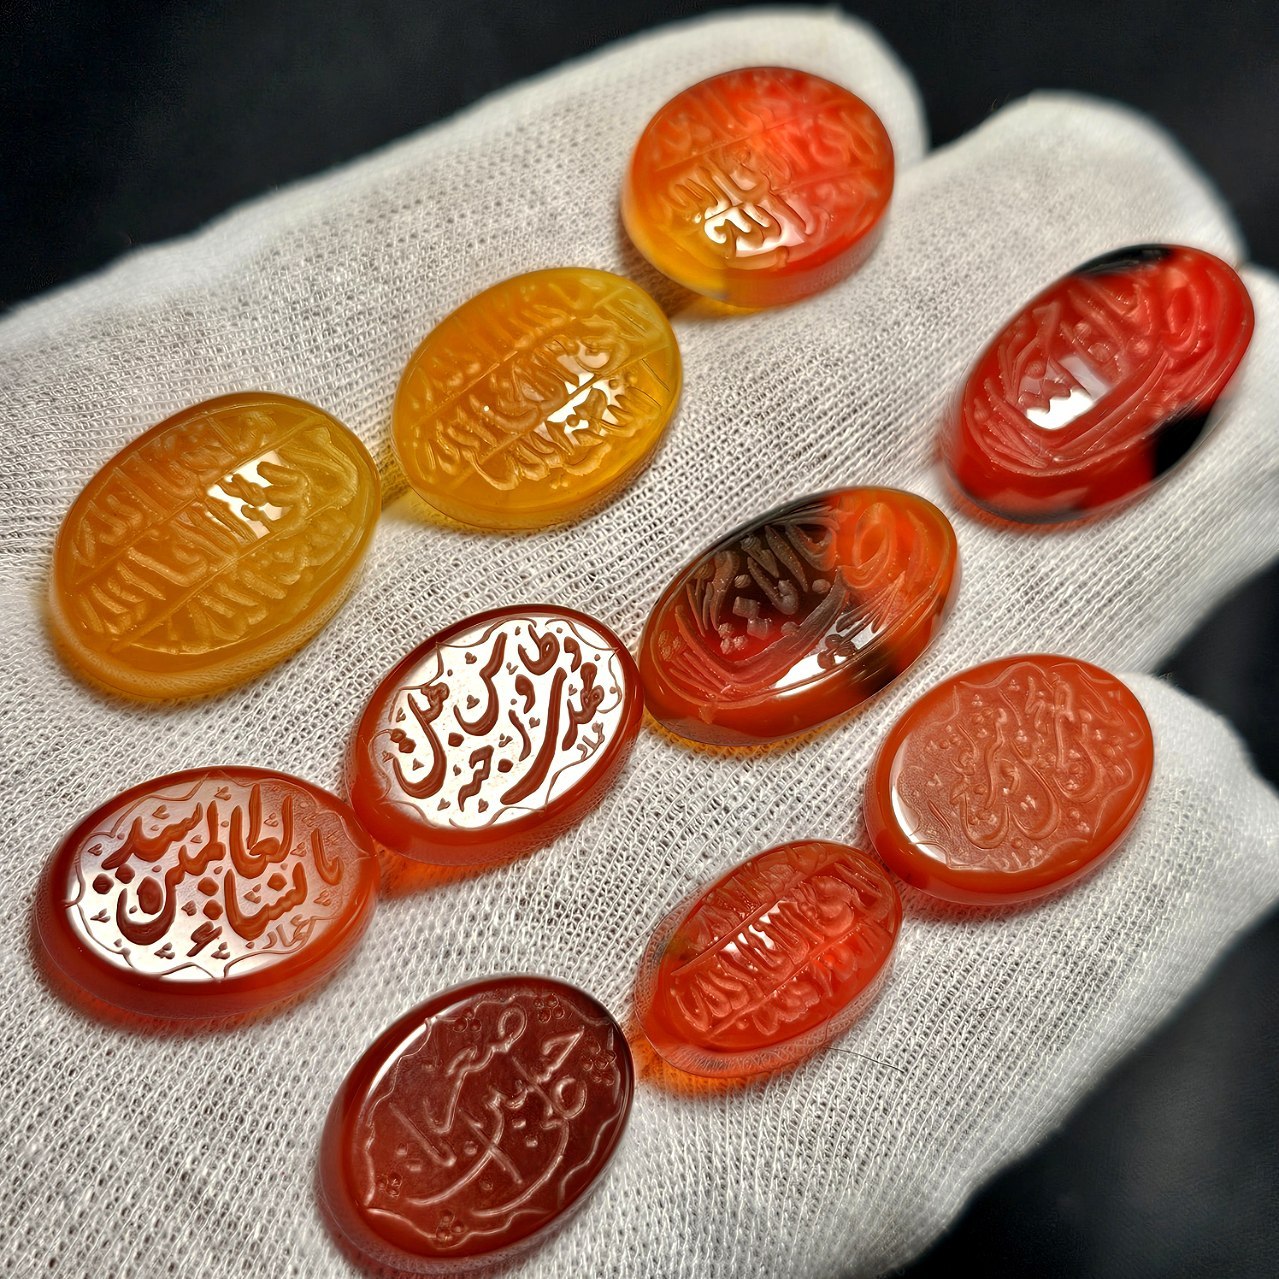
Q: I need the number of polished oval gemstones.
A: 10